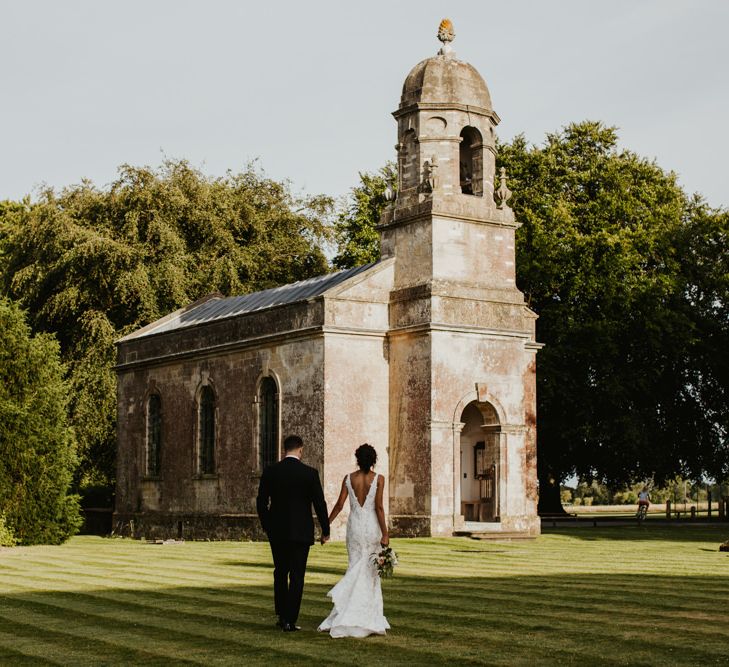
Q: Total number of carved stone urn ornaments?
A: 3